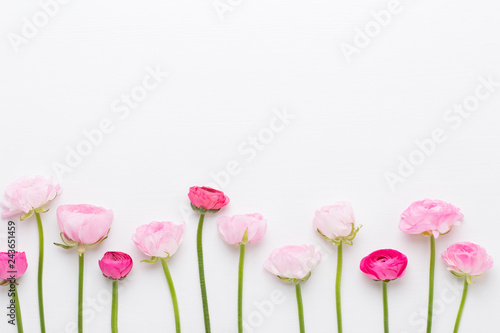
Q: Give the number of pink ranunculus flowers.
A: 12